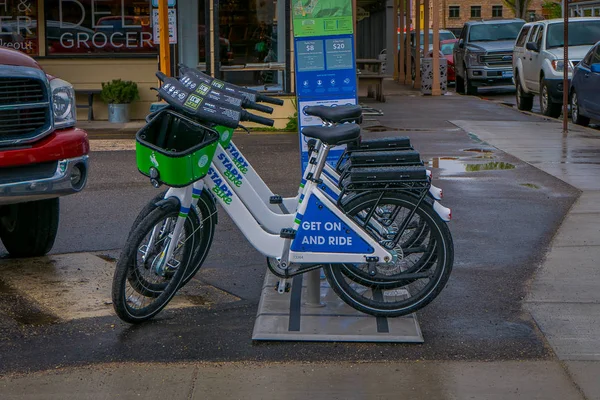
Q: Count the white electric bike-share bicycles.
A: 3